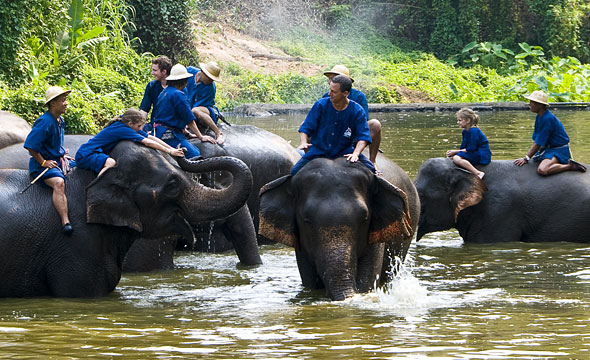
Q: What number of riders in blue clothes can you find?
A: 9